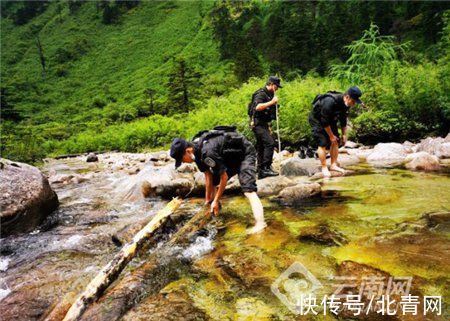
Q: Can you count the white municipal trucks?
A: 0